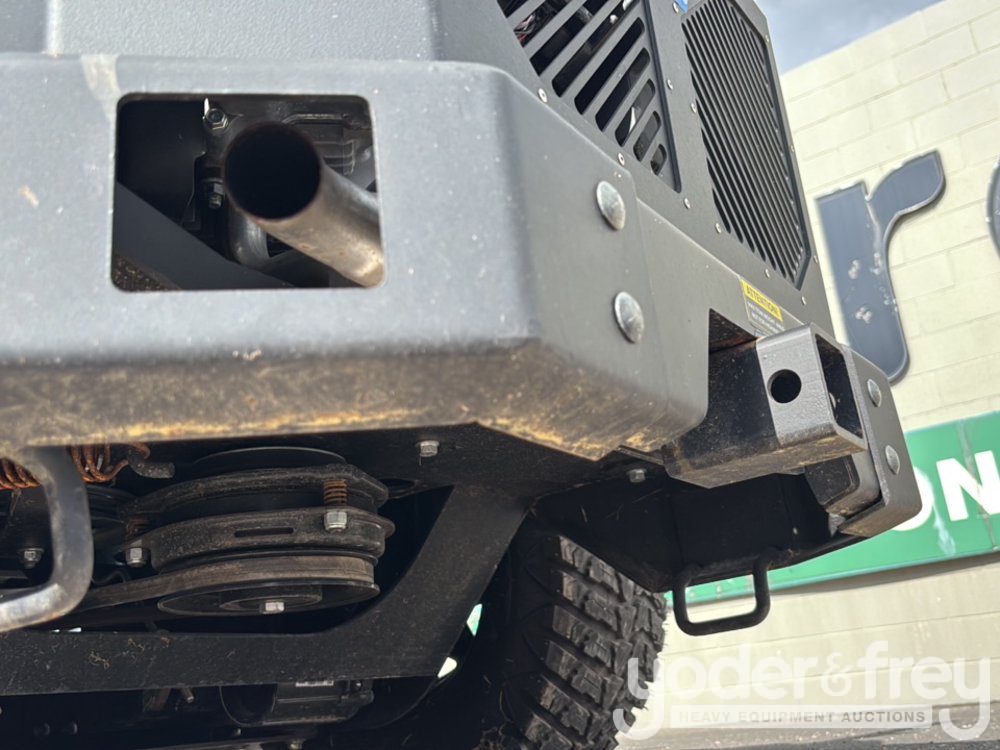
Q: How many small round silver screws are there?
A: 12